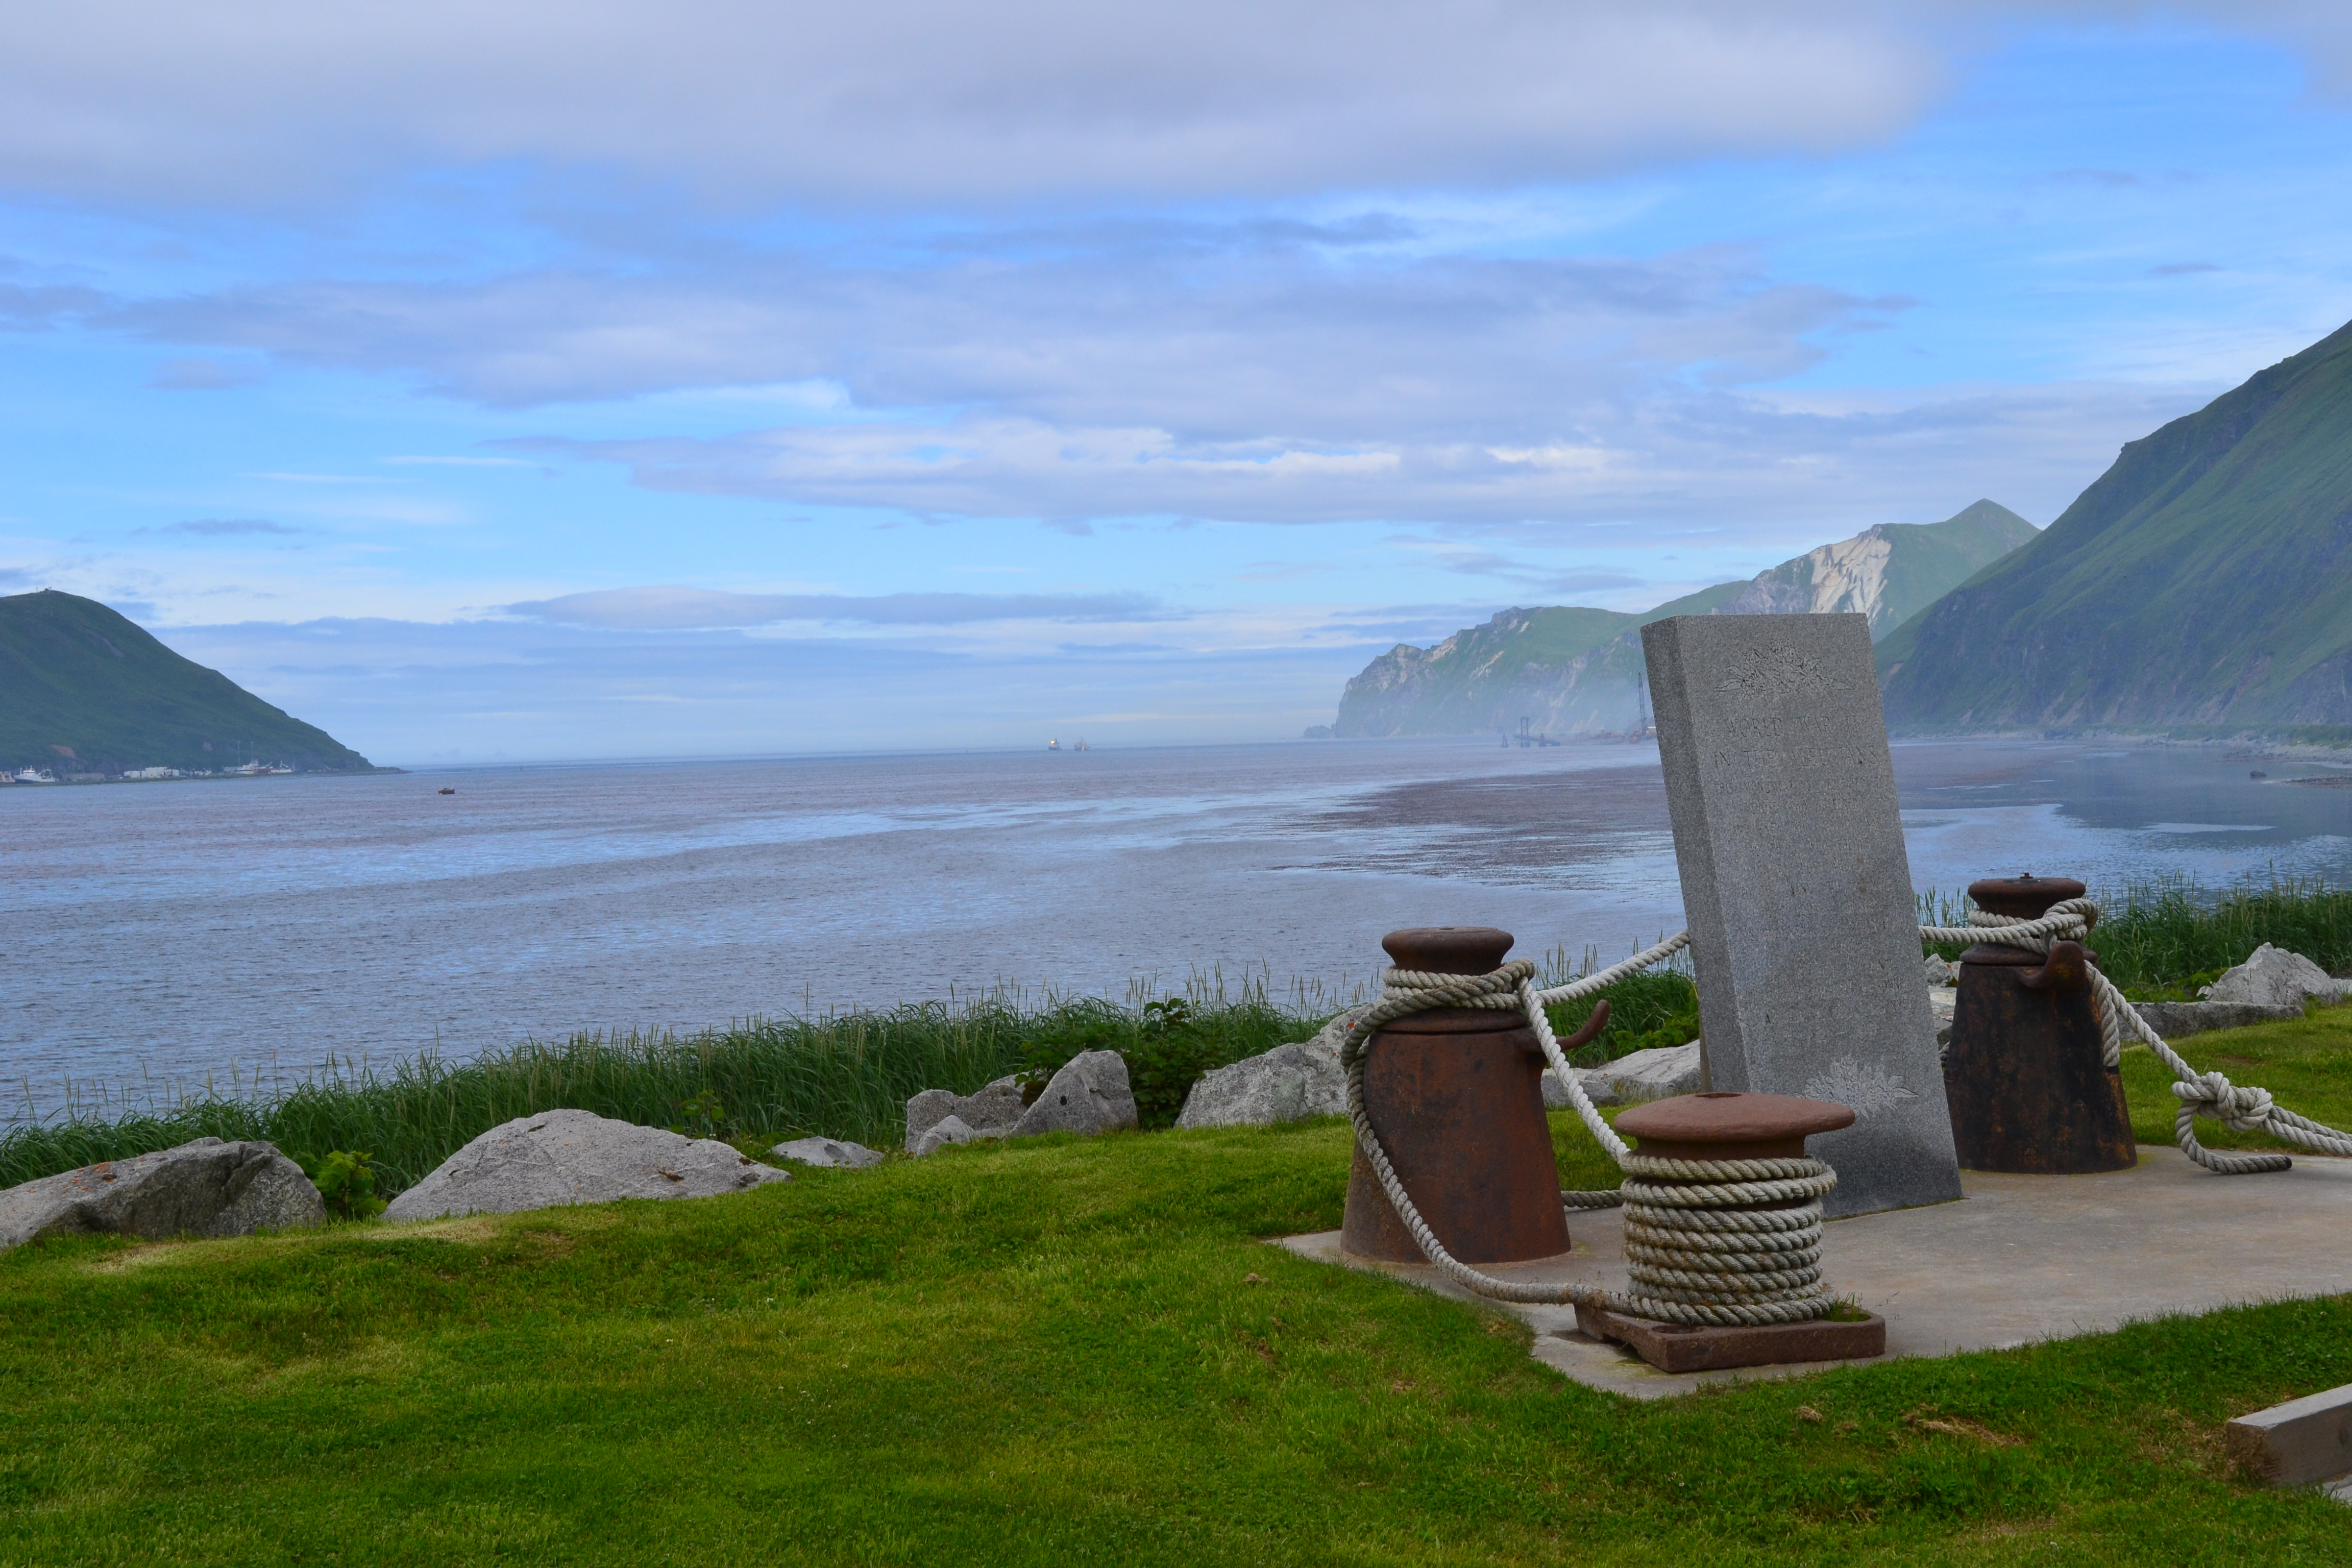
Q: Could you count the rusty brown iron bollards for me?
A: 3